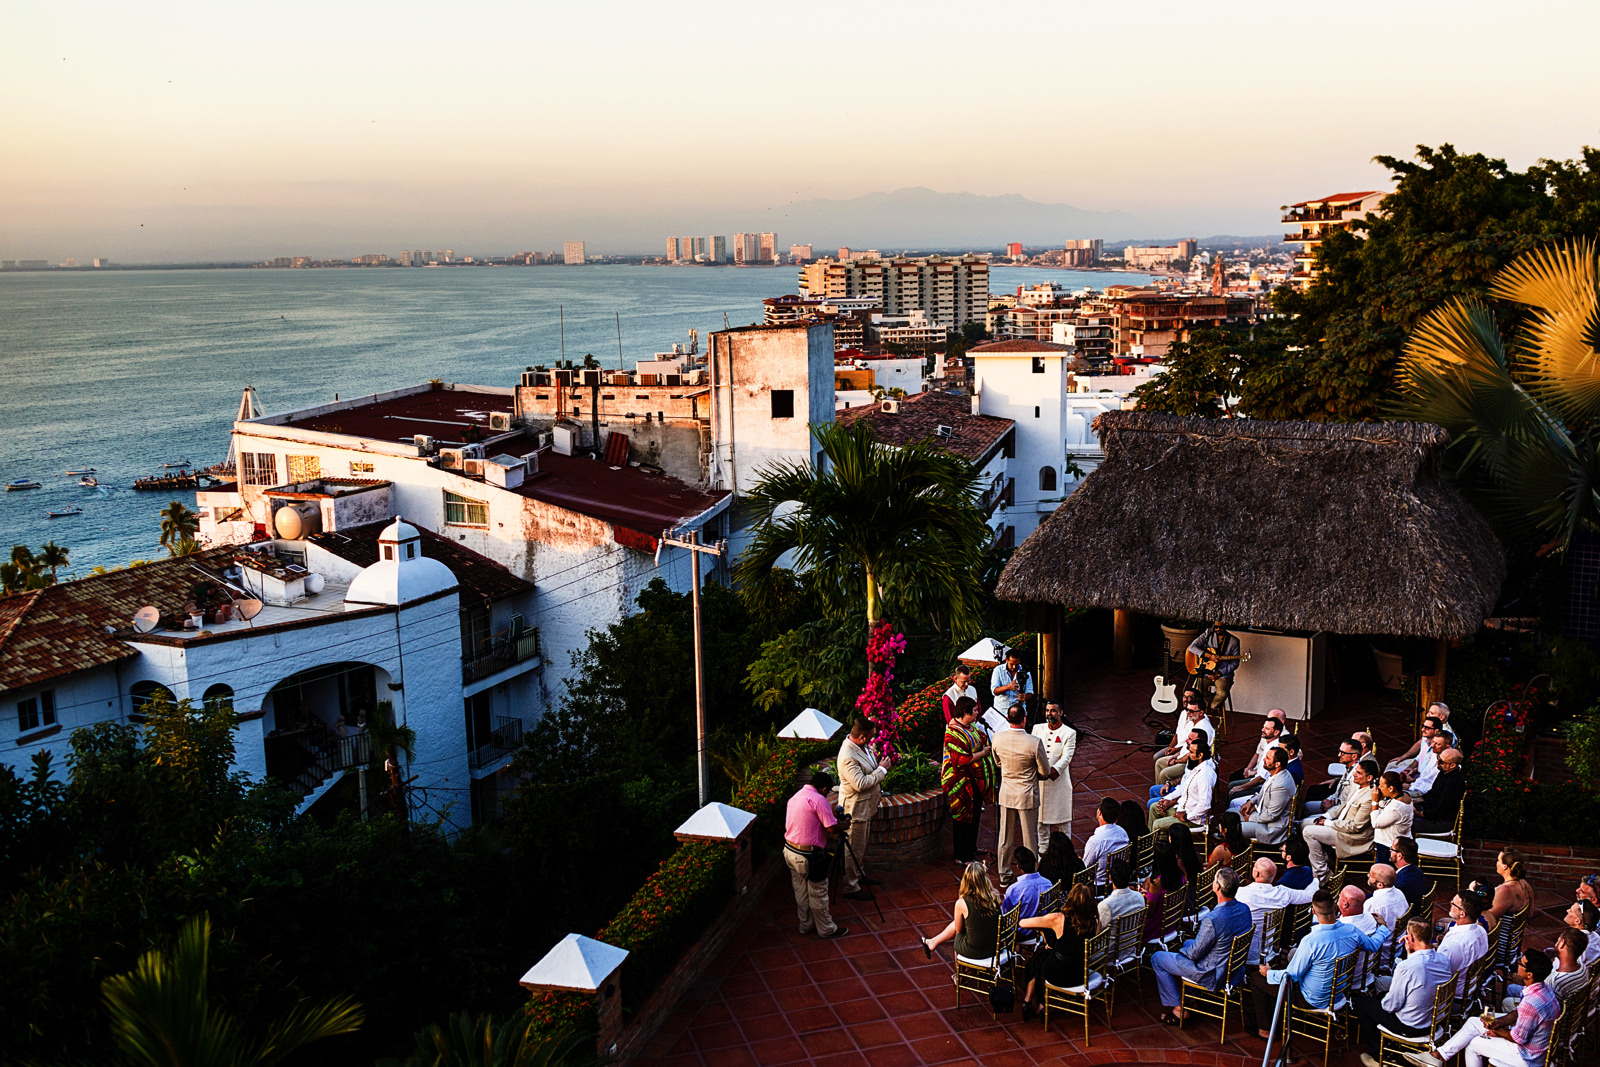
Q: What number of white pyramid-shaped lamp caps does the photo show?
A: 4